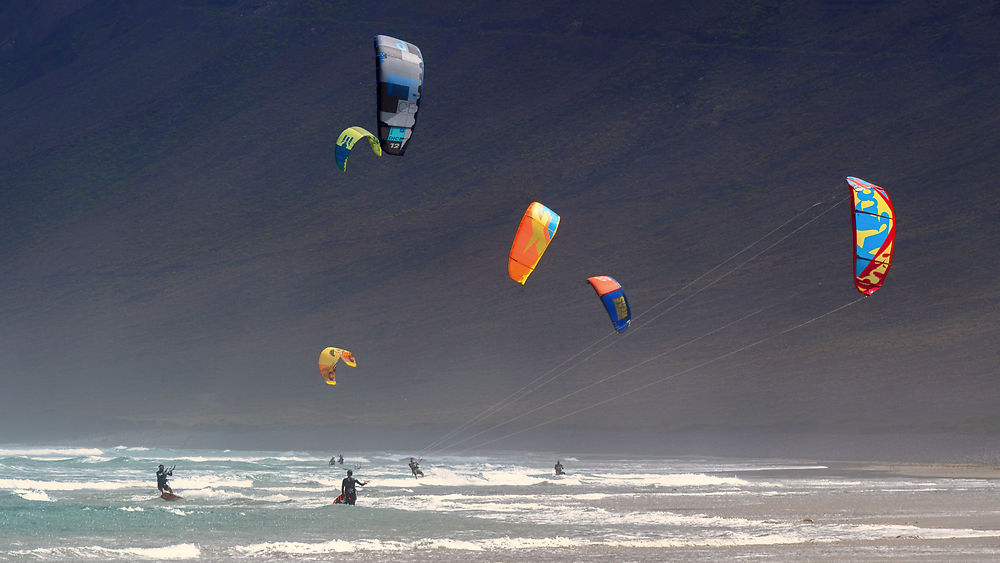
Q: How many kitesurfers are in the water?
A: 6